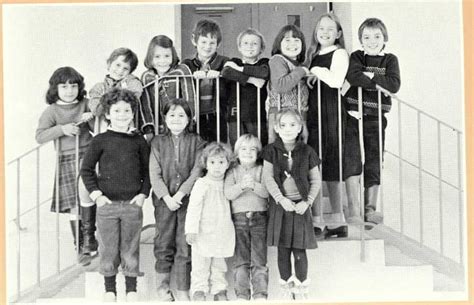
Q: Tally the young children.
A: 13